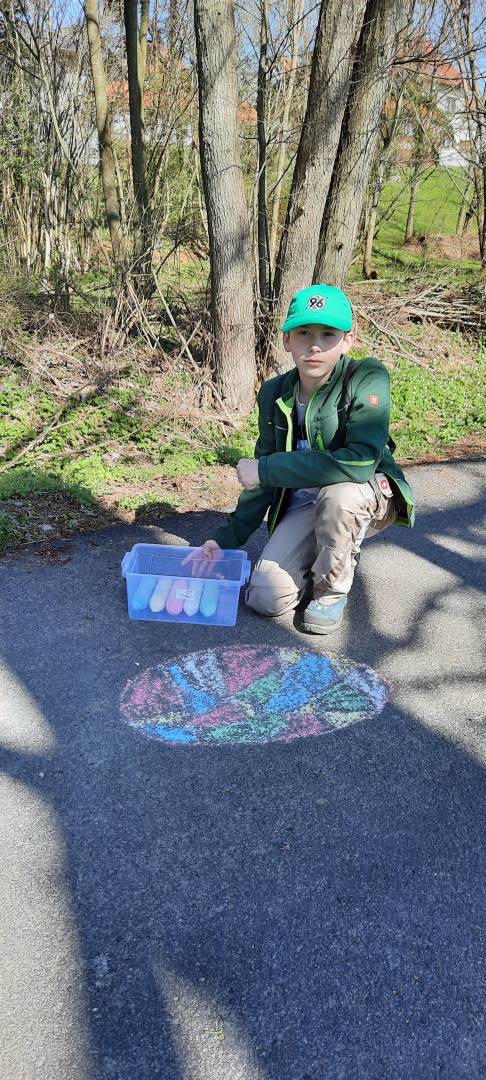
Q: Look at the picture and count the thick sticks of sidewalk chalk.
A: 5